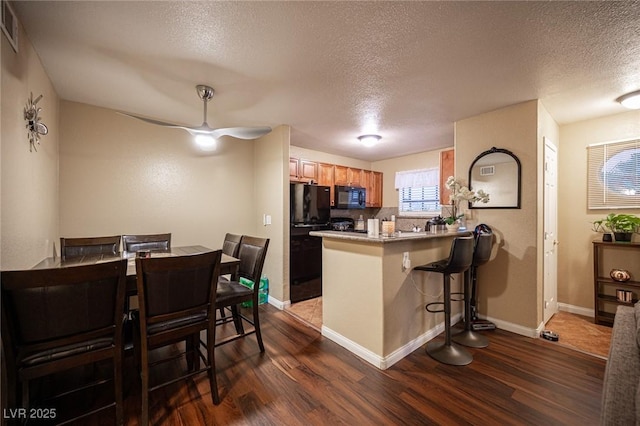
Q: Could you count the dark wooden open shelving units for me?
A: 1